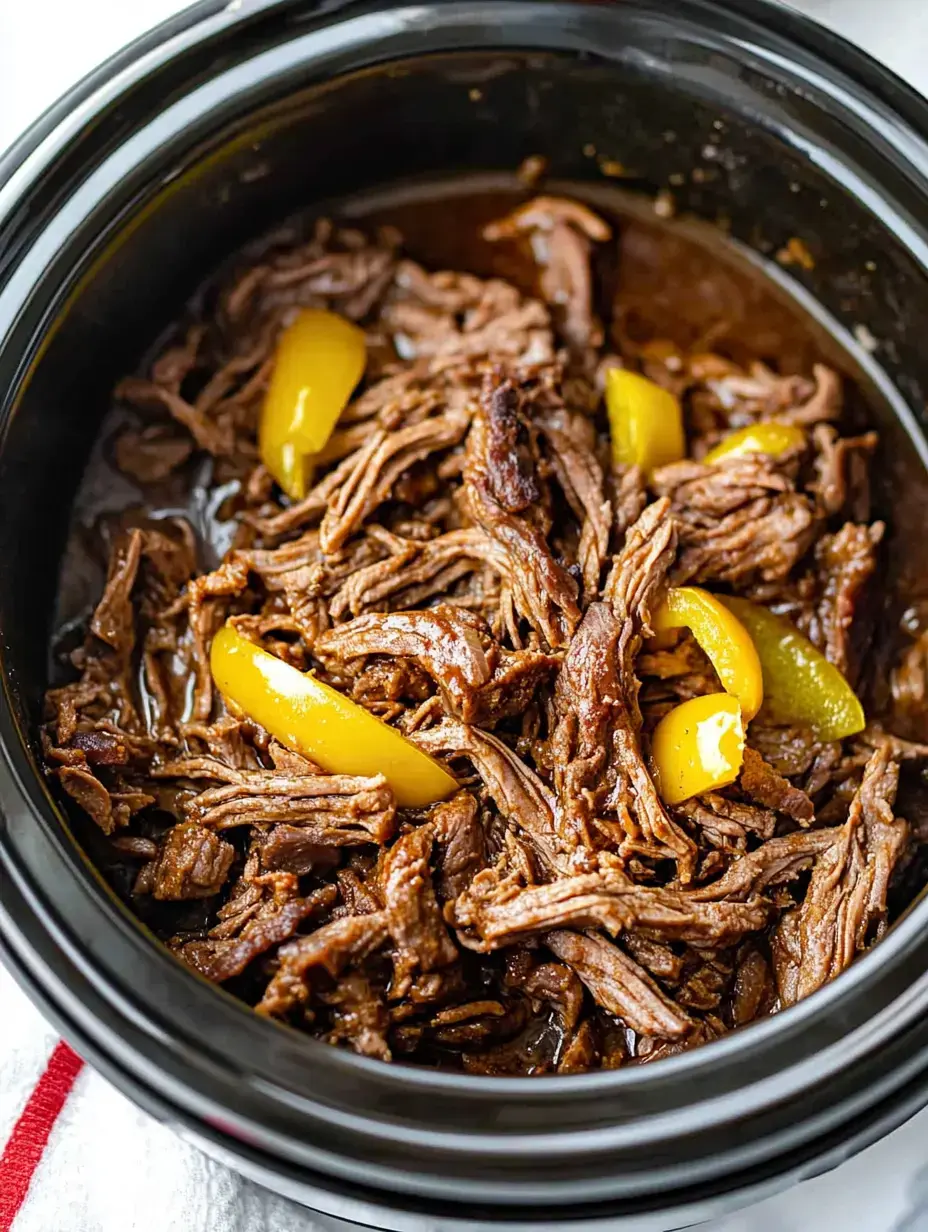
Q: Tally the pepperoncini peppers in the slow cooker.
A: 7